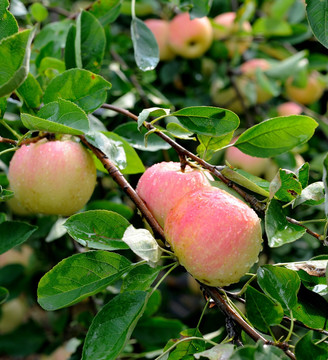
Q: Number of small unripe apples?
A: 0